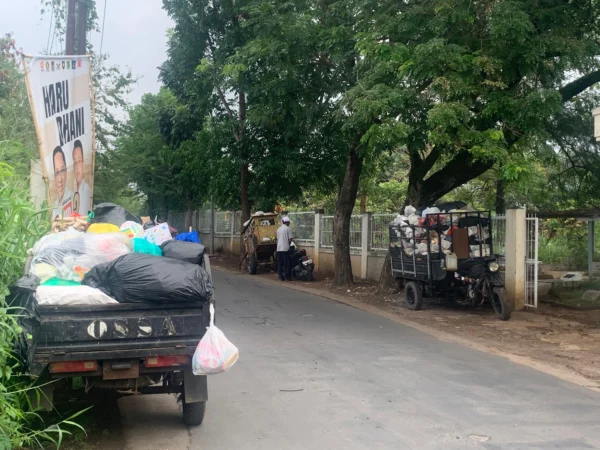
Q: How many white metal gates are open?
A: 1